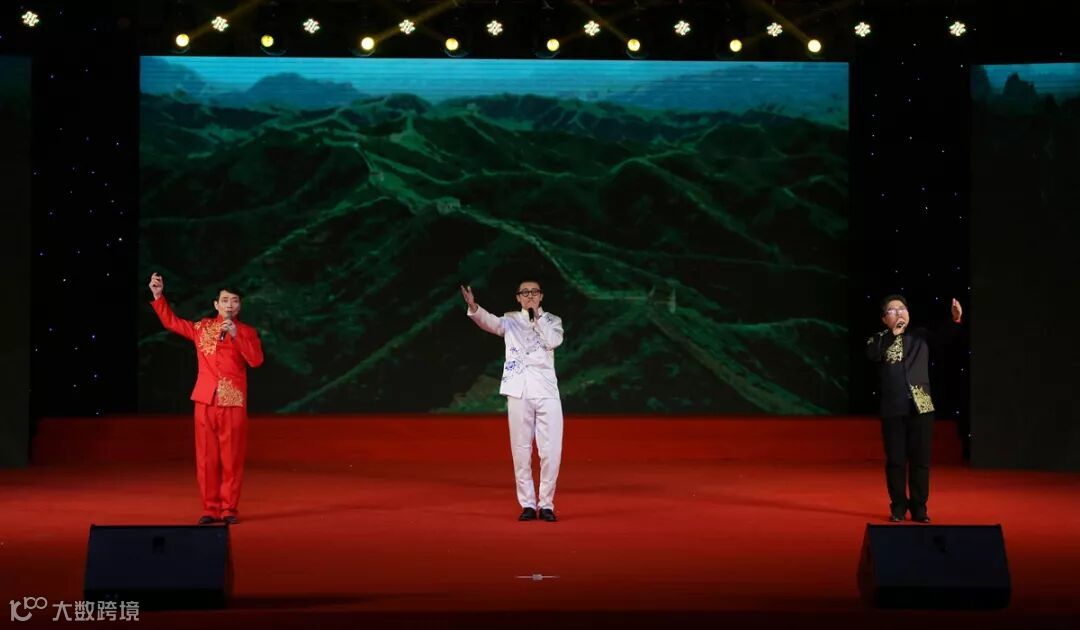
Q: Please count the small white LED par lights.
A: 10